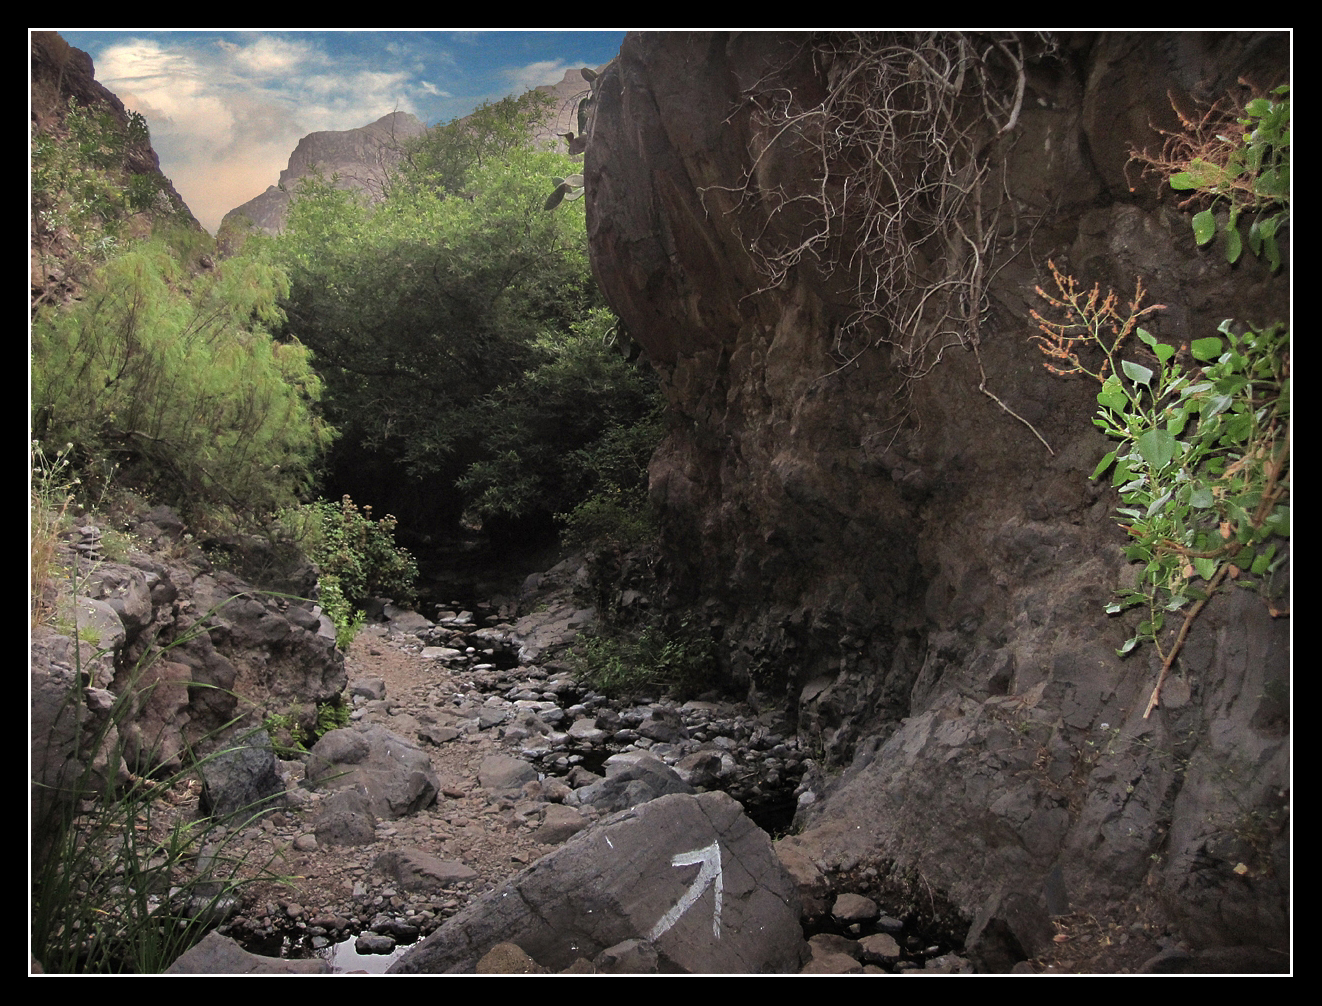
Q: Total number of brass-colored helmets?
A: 0